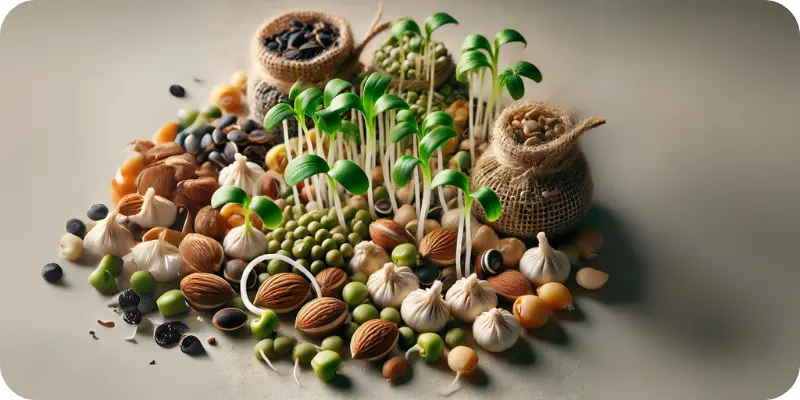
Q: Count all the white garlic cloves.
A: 11